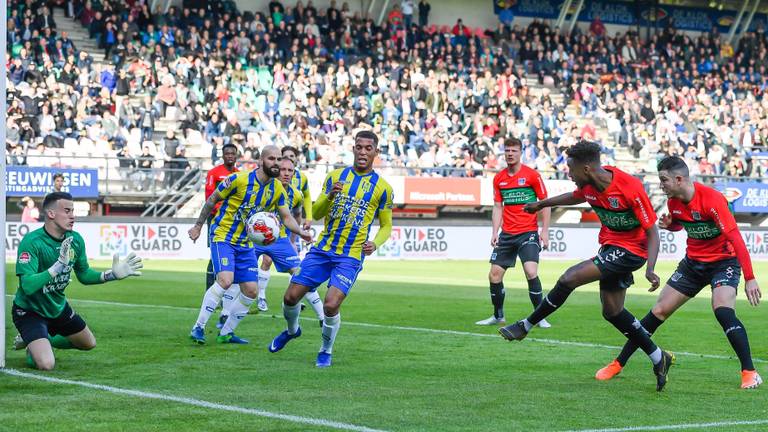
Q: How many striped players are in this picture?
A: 4